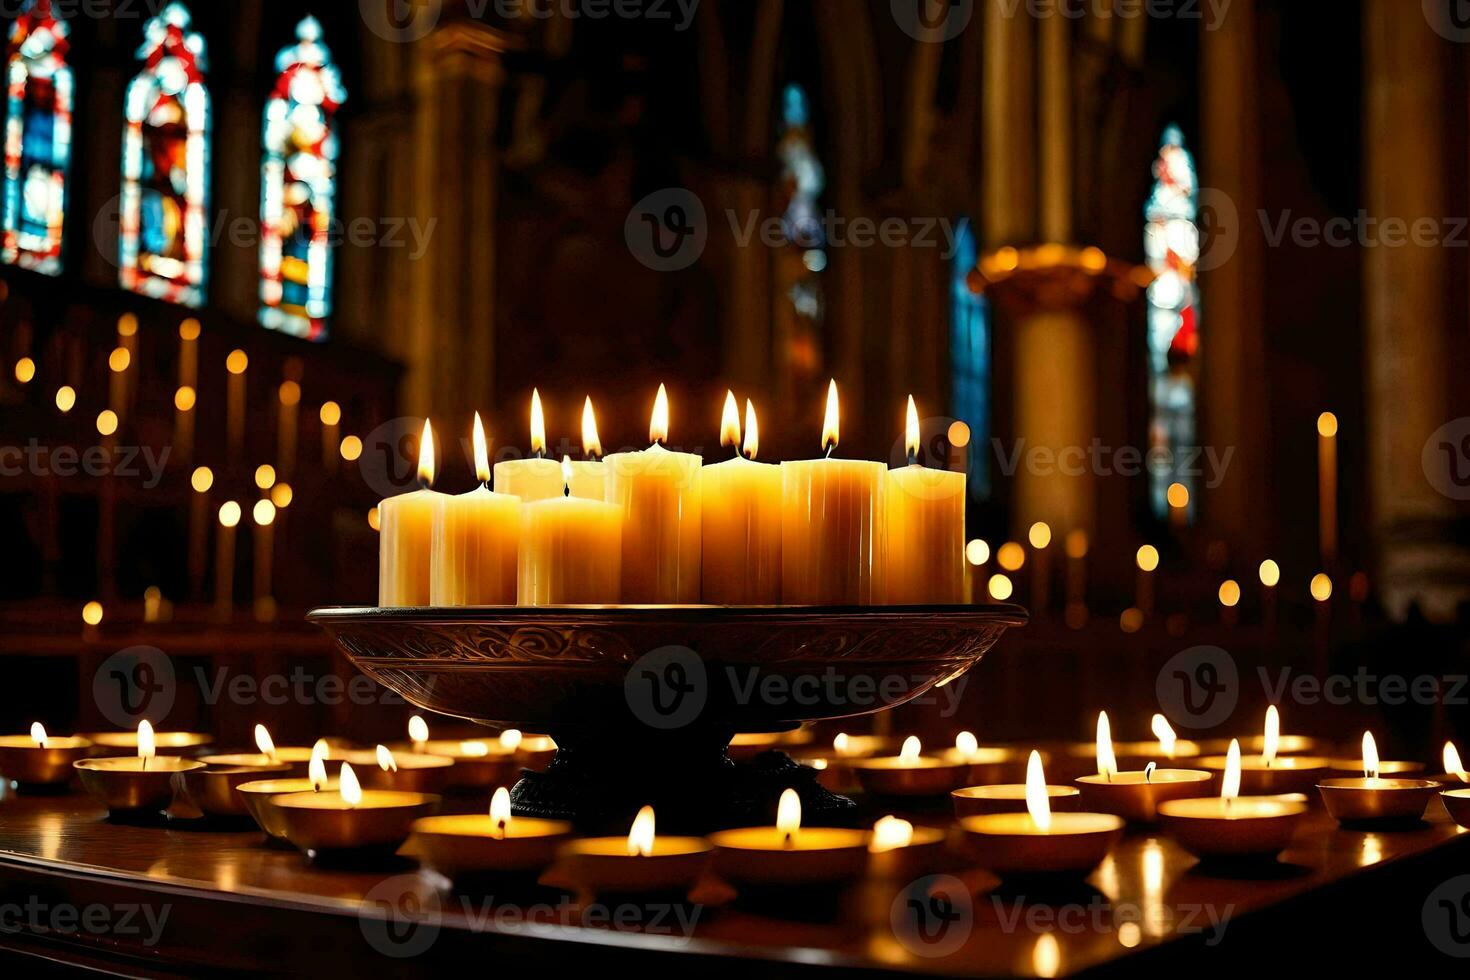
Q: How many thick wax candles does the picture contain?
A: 9